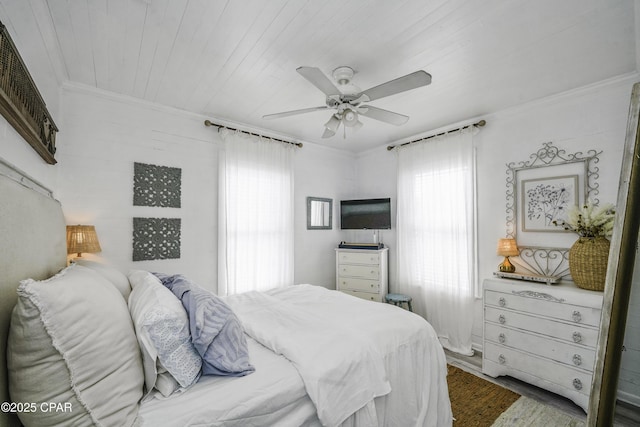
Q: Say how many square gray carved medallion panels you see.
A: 2